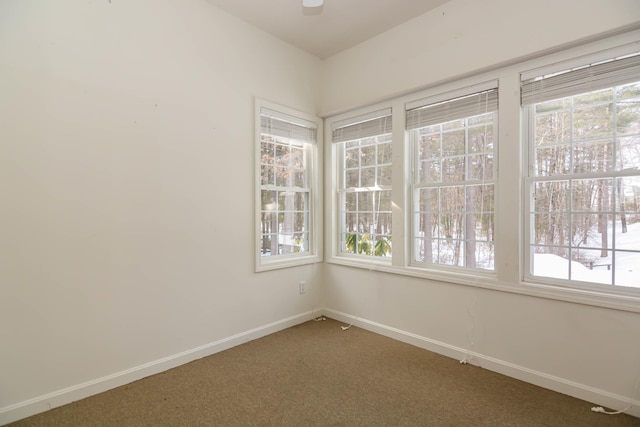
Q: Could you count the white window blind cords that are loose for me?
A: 4